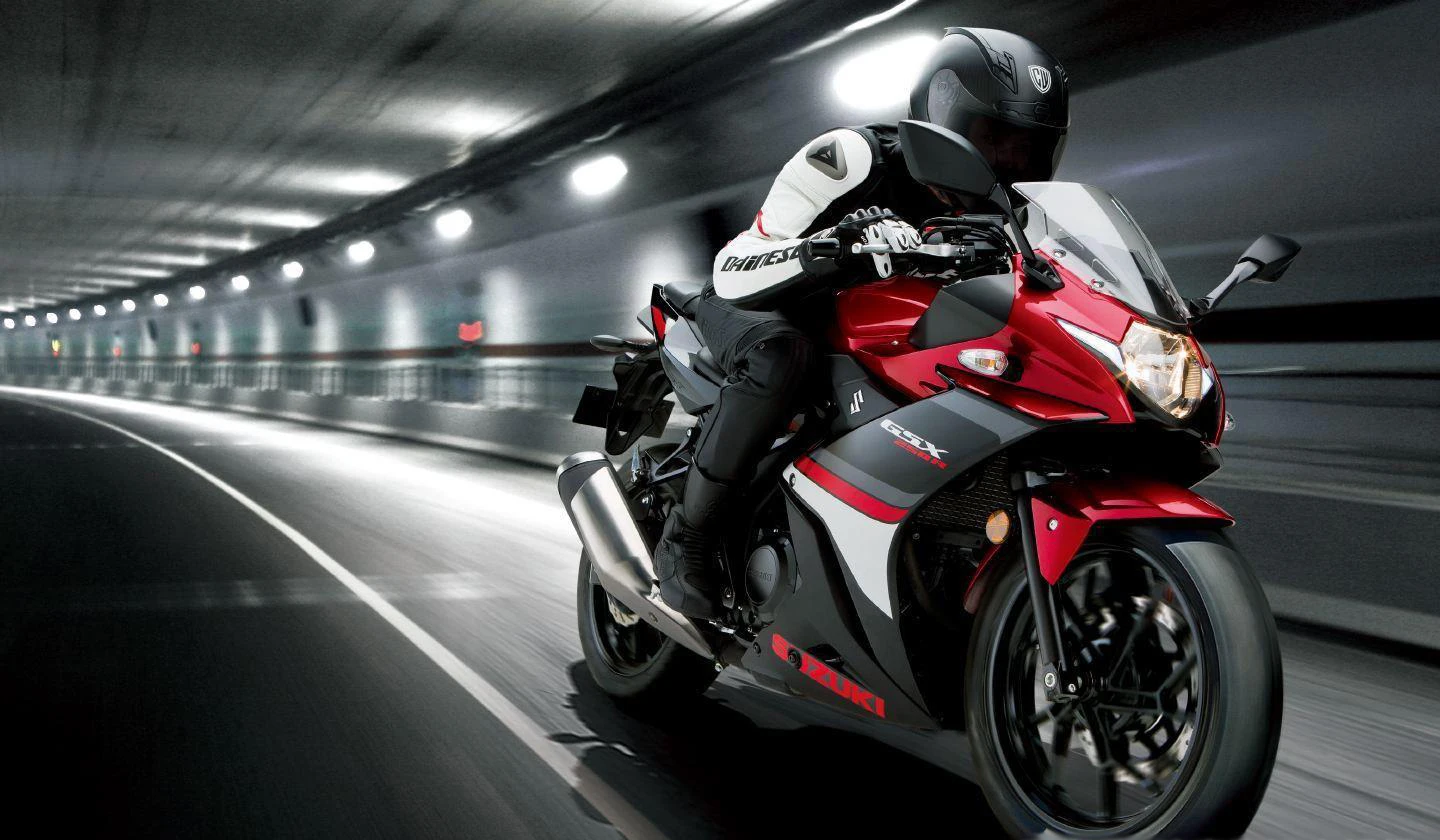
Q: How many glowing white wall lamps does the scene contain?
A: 14